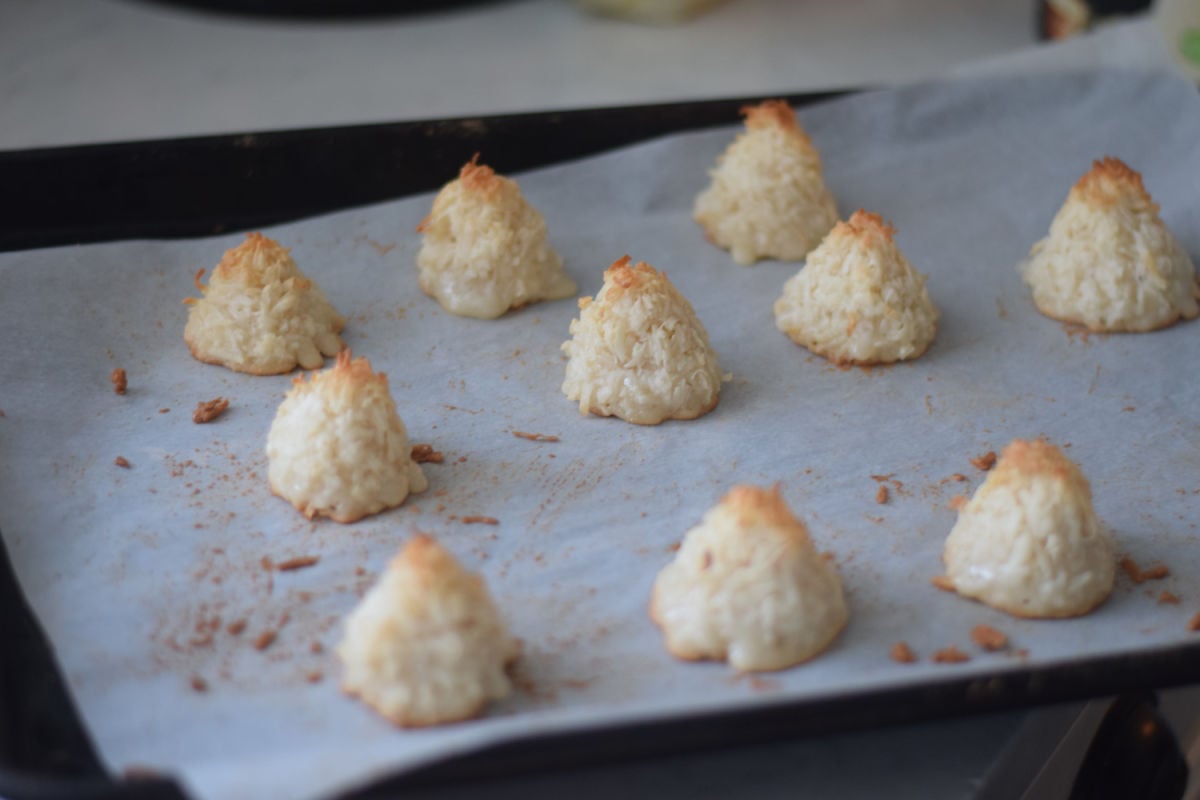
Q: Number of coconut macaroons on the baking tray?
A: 10